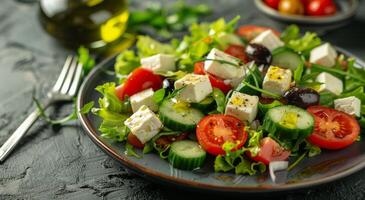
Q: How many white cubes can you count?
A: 11